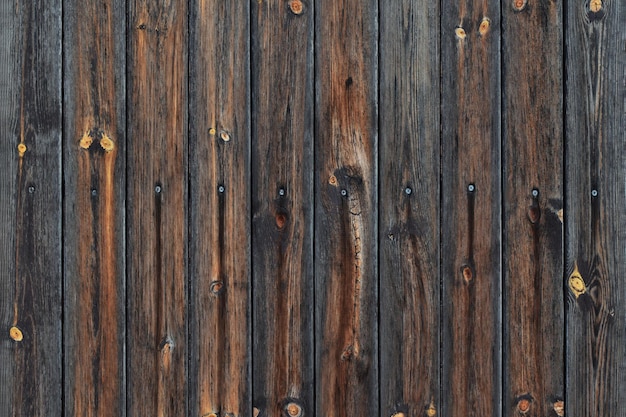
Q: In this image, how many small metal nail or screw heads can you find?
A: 10